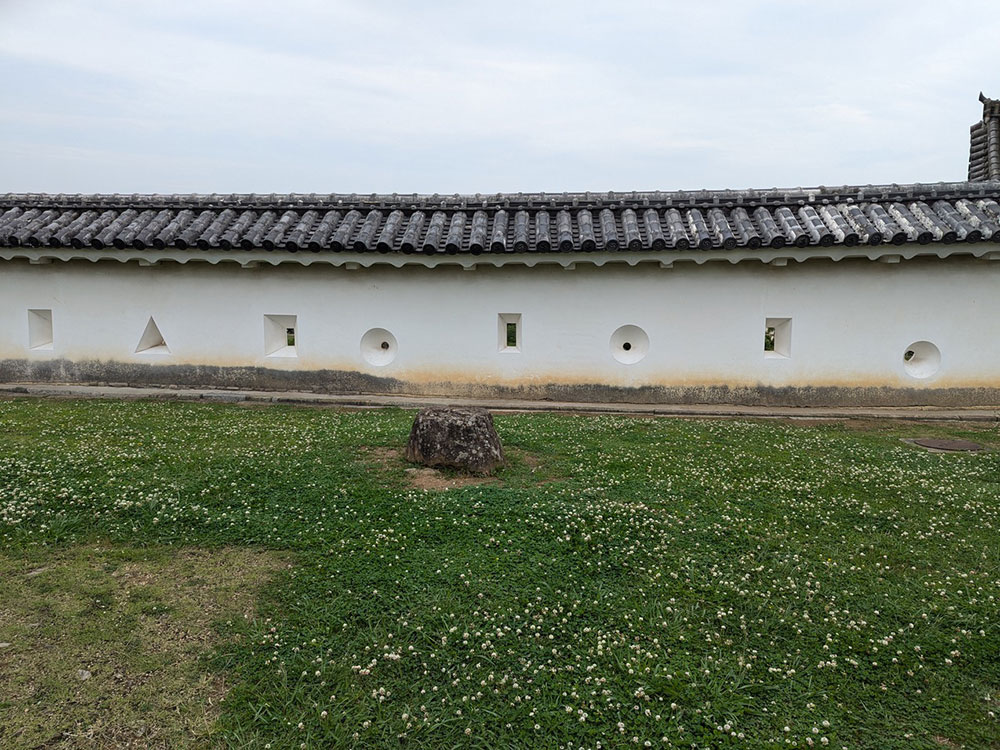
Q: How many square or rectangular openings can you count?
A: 4